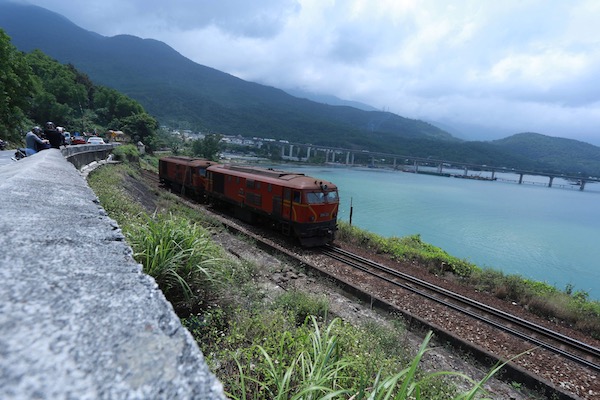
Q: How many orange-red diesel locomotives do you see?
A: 2